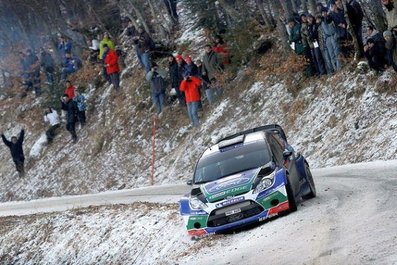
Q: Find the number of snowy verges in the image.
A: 2